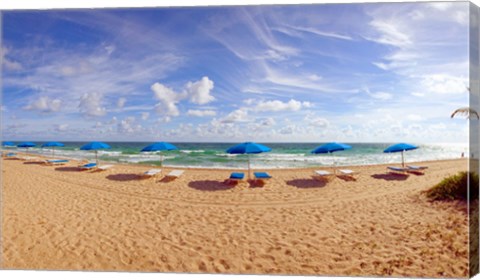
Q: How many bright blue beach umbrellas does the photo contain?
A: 8